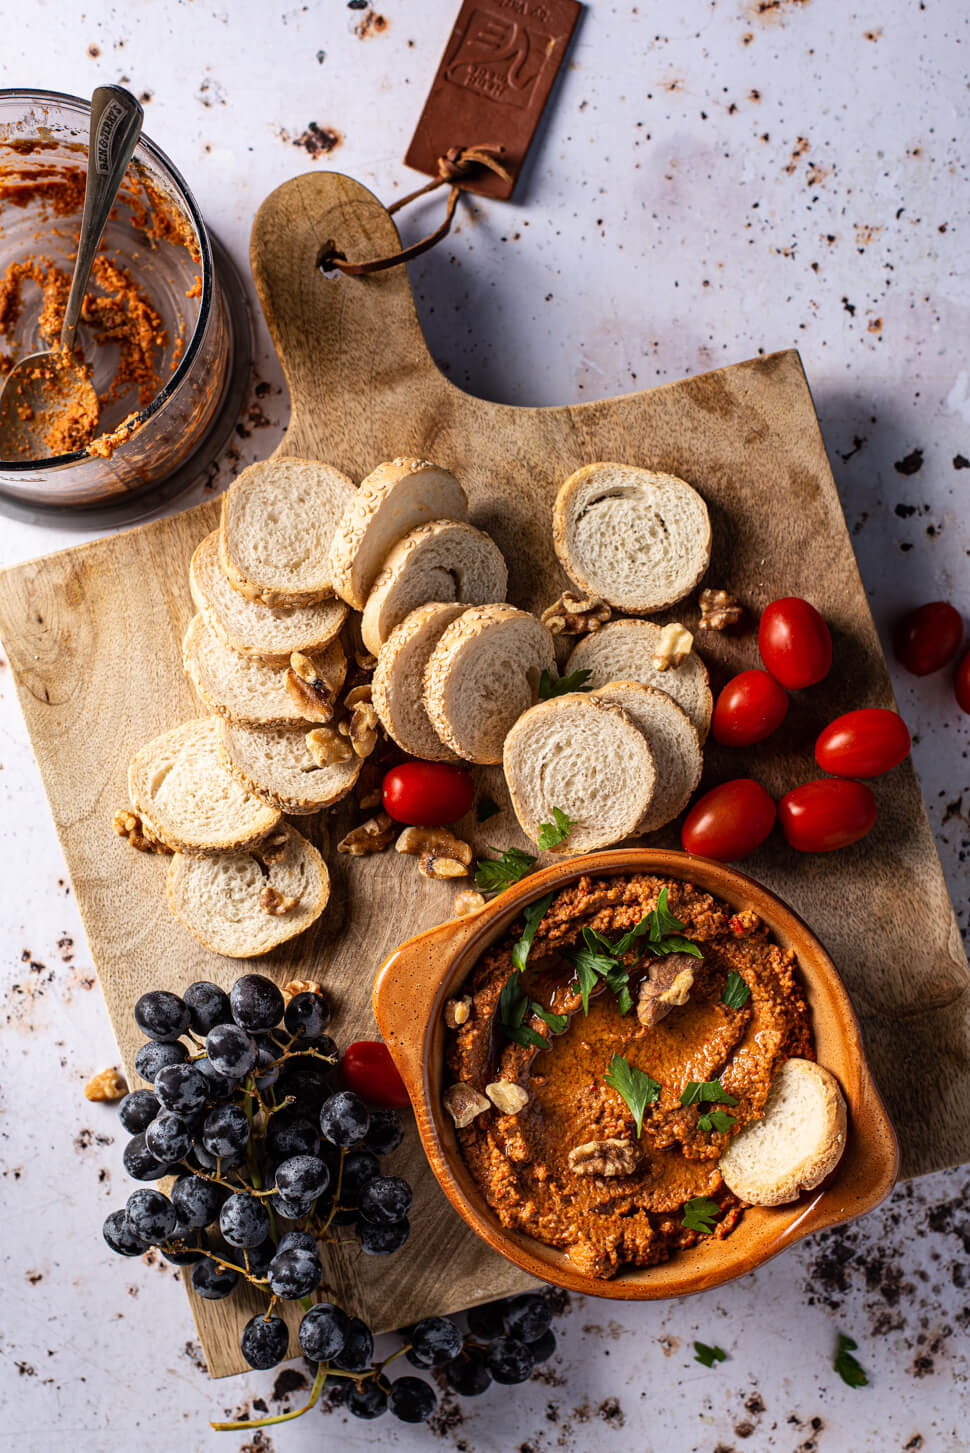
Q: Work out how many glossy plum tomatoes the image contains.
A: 9